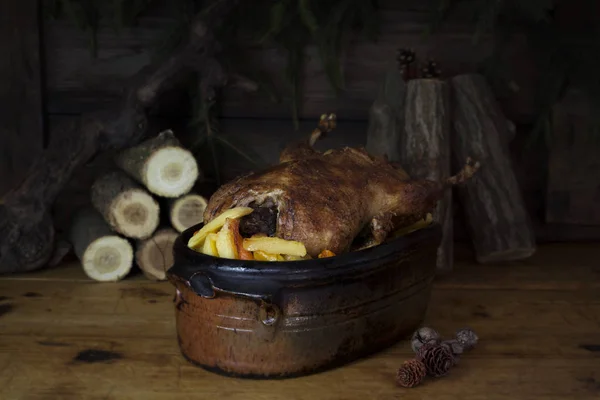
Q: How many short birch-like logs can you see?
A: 5